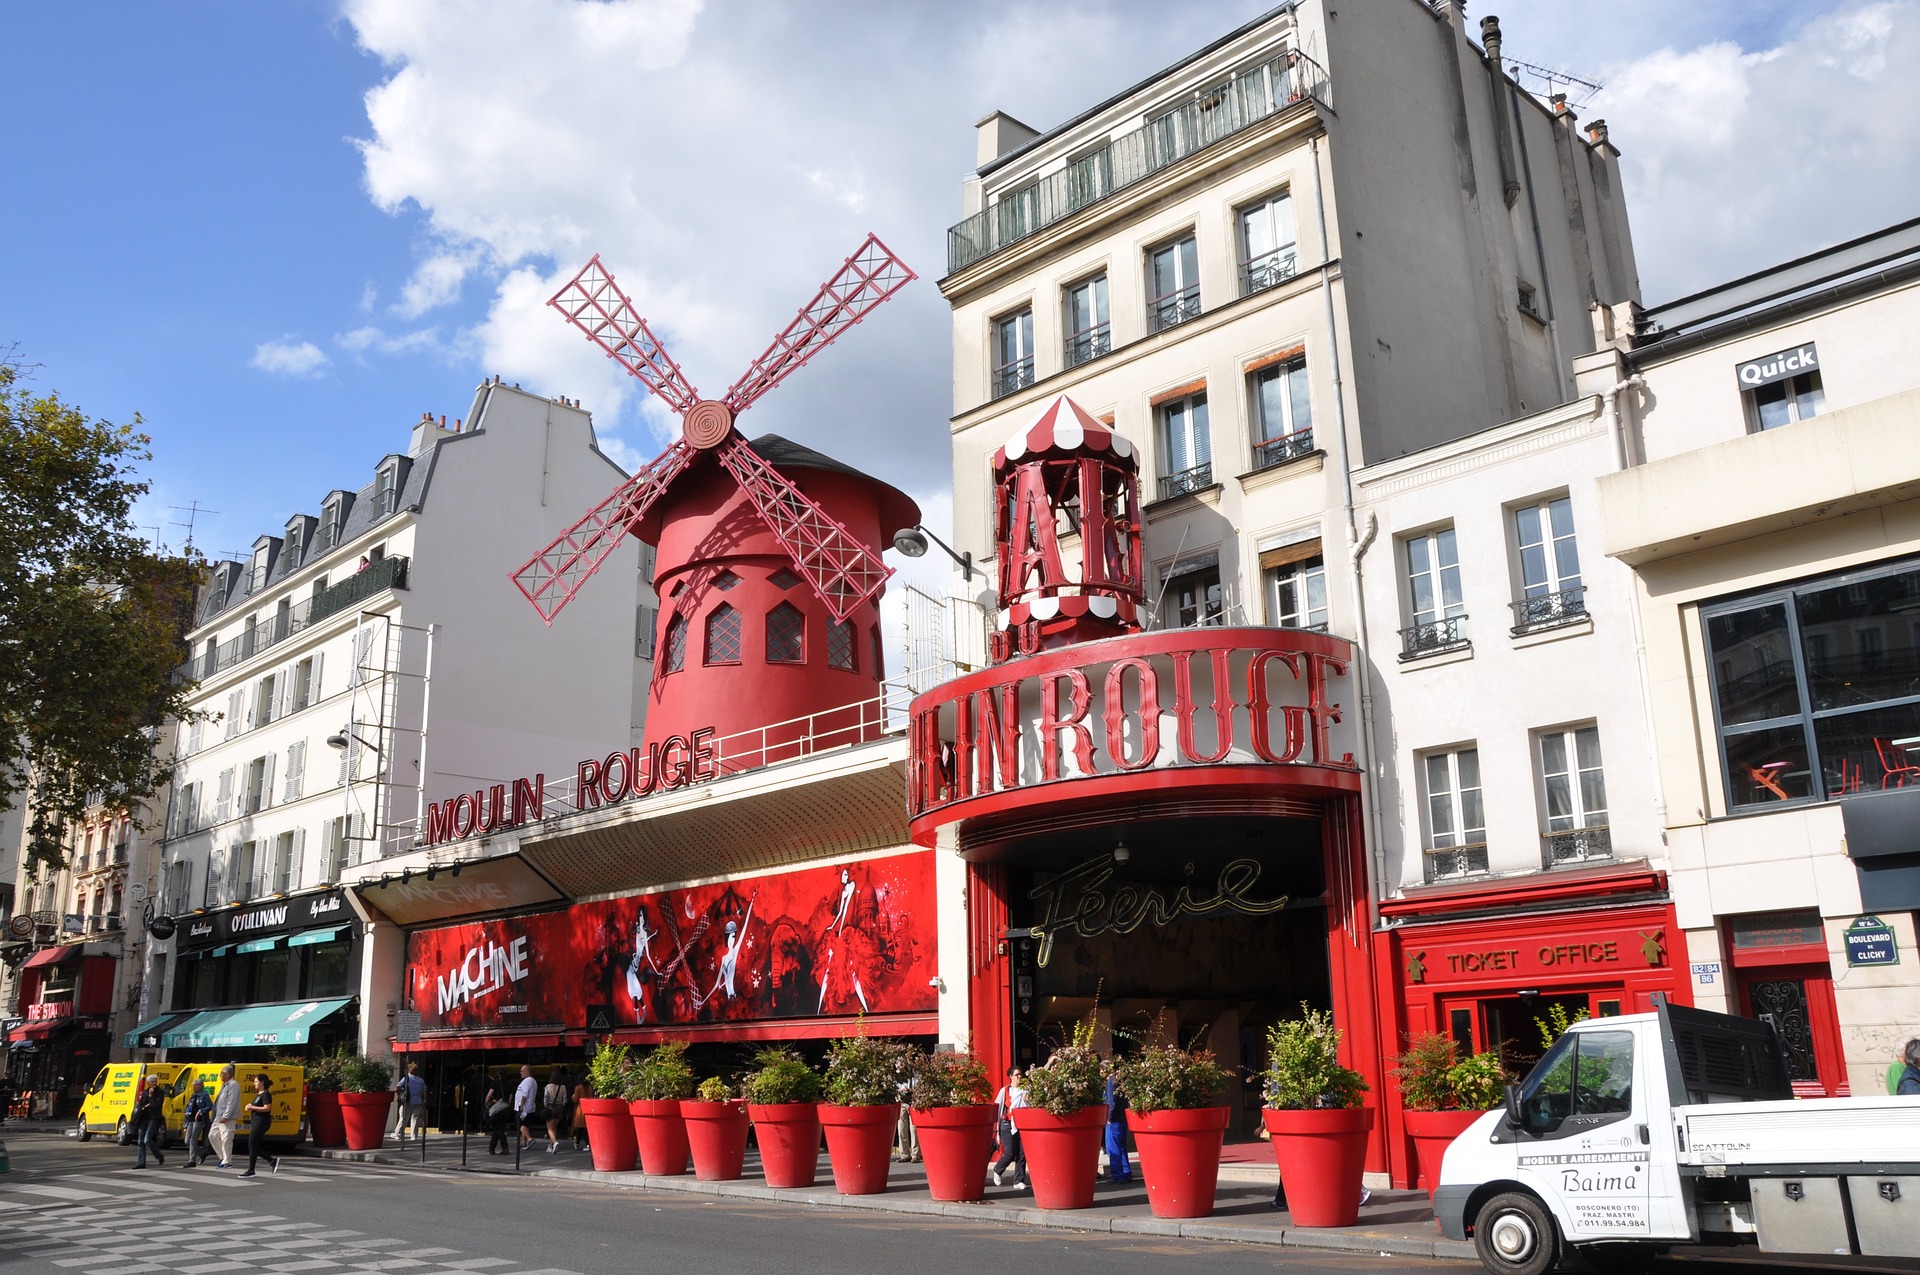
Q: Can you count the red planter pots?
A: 12